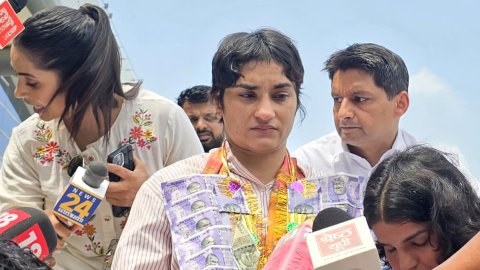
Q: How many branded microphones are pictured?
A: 4